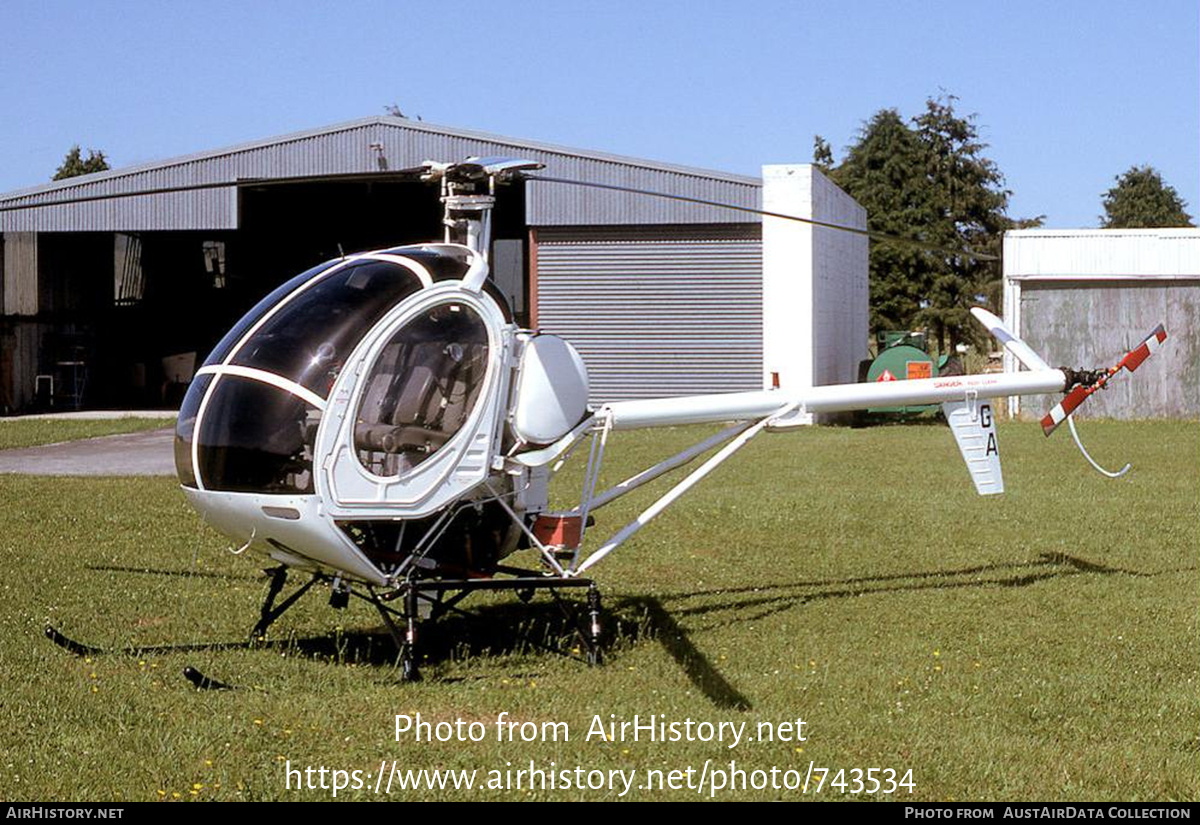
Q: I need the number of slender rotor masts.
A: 1